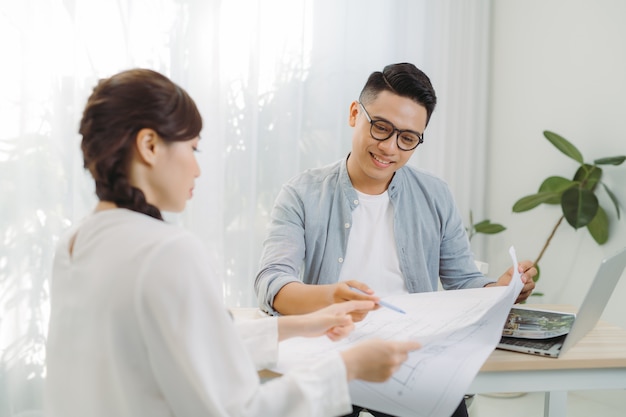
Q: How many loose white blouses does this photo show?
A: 1